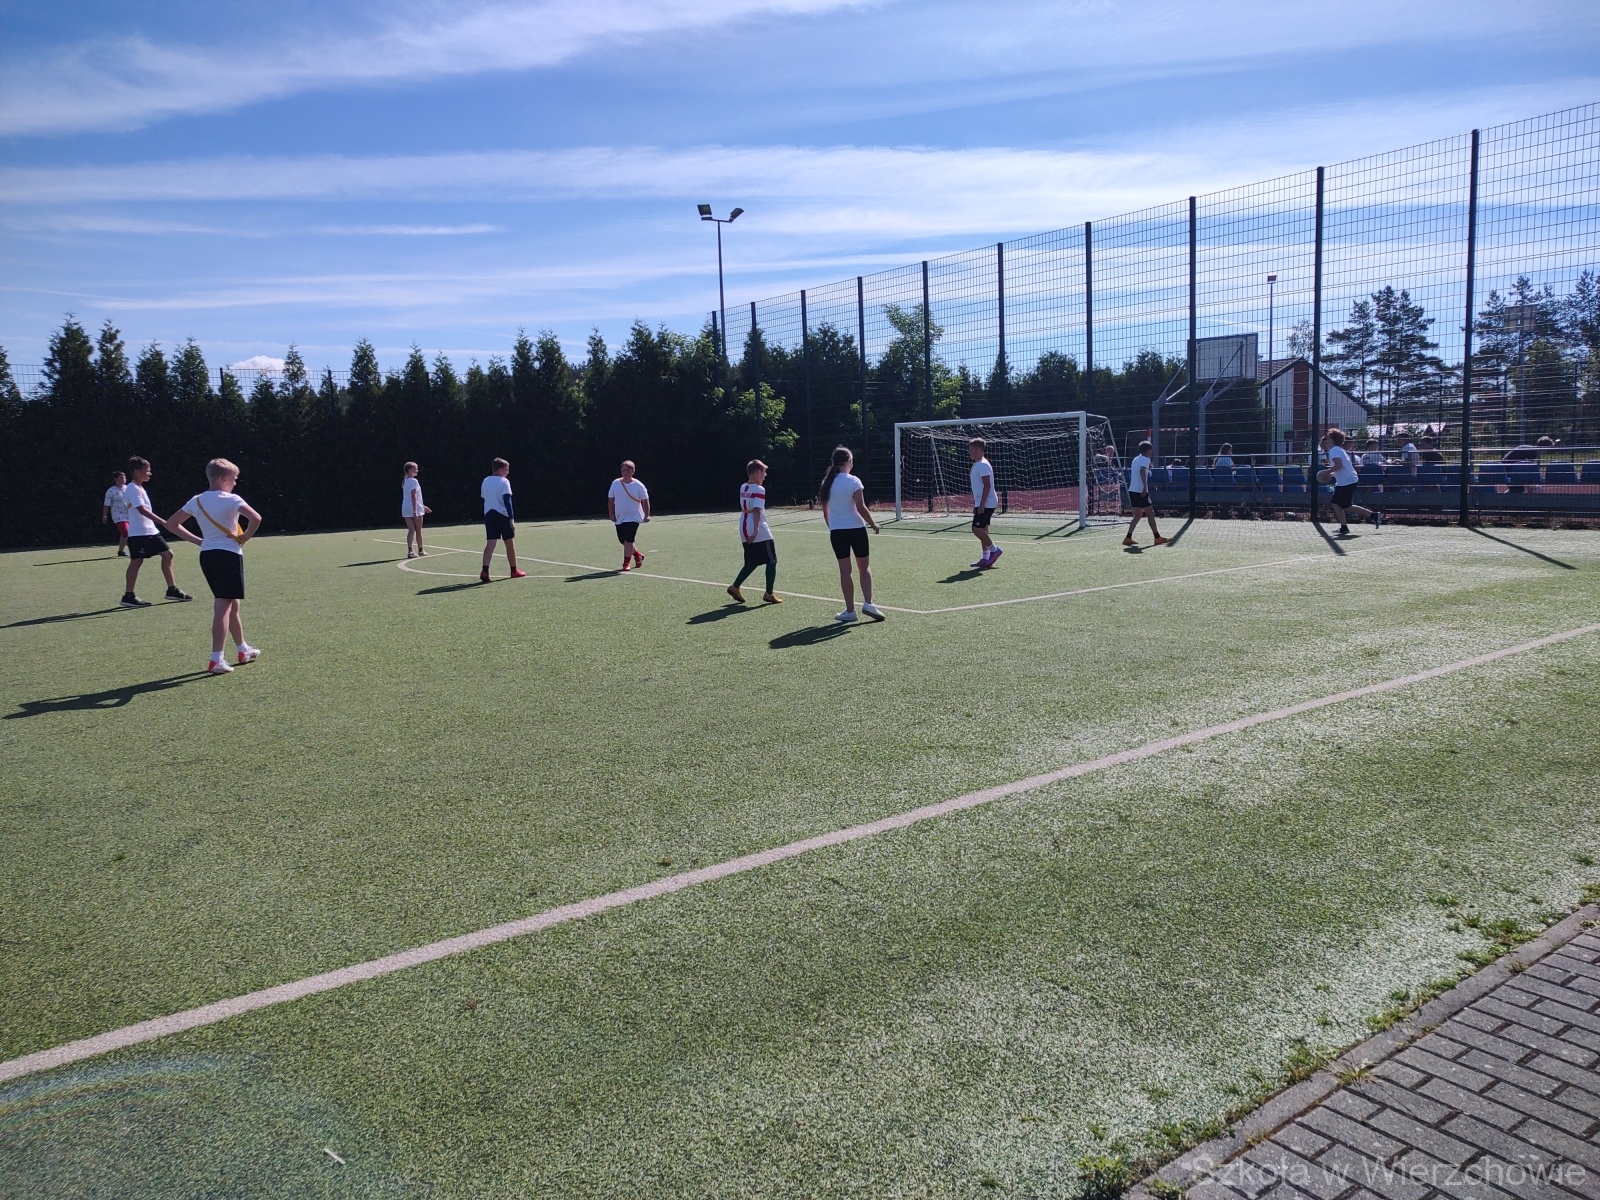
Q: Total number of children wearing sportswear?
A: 11